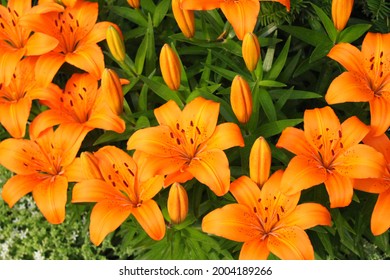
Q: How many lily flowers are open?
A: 12